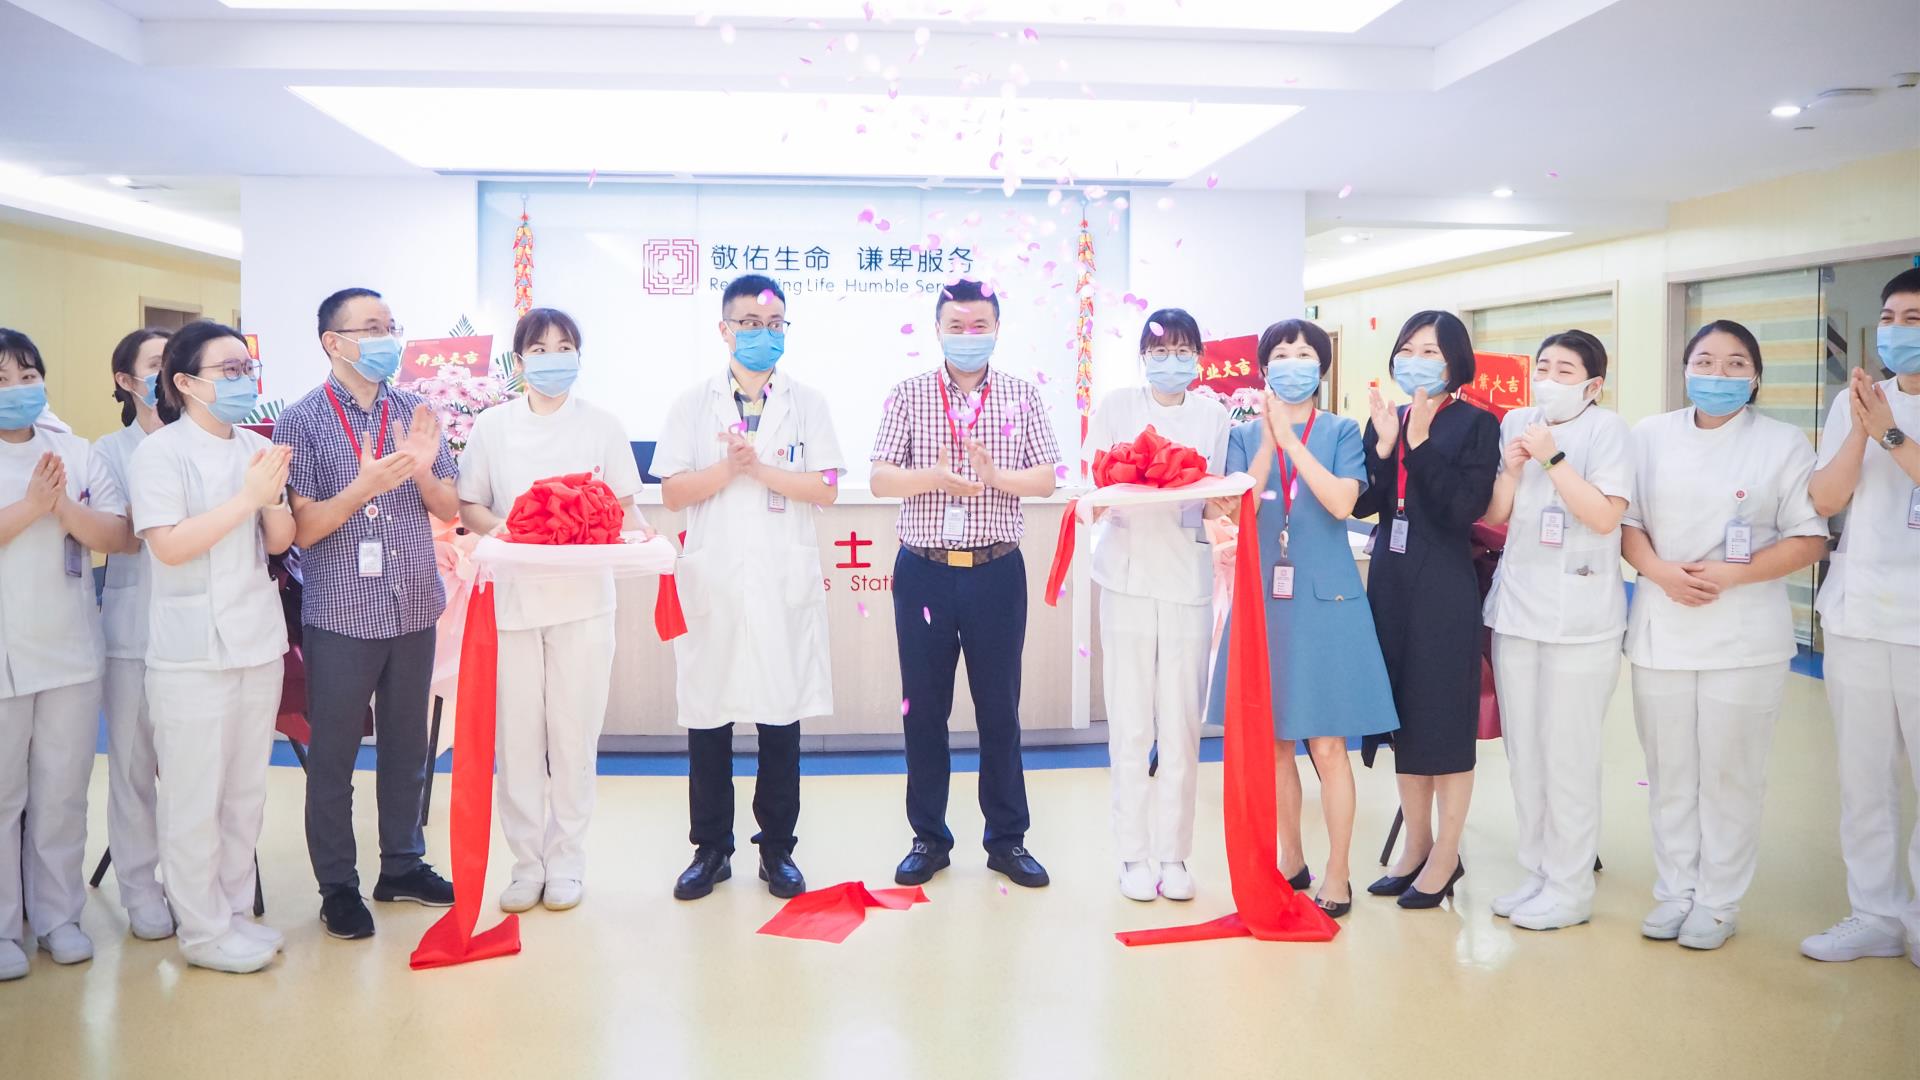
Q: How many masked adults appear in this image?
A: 13